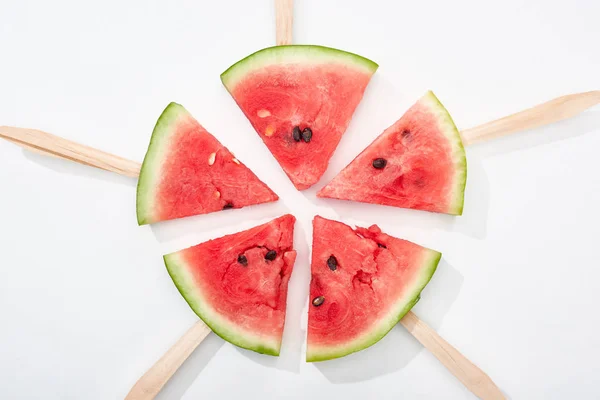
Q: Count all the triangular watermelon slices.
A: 5